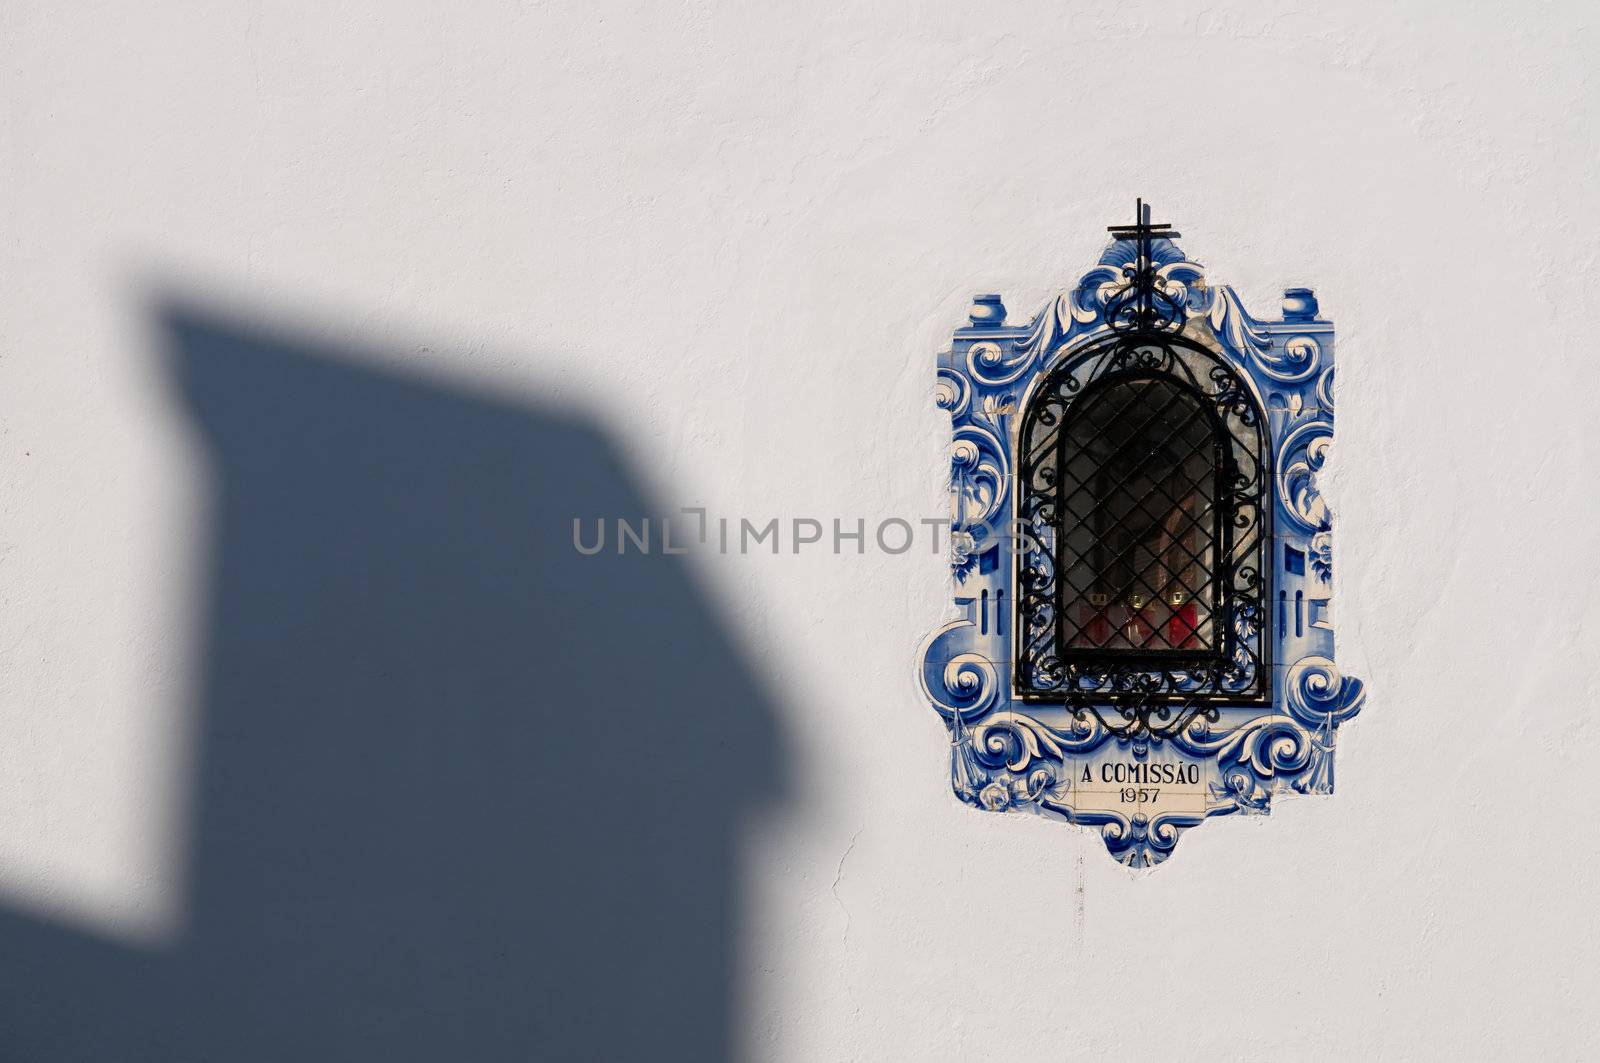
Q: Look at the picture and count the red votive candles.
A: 3